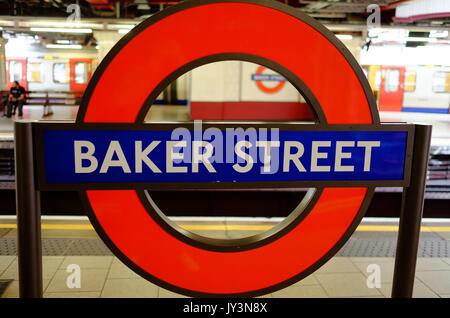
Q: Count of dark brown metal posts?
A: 2